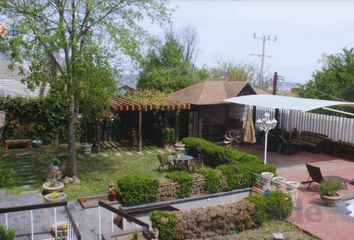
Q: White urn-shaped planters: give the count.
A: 3